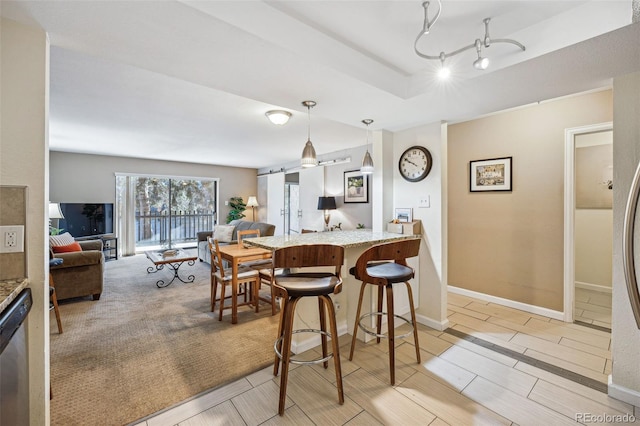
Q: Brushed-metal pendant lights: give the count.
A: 2